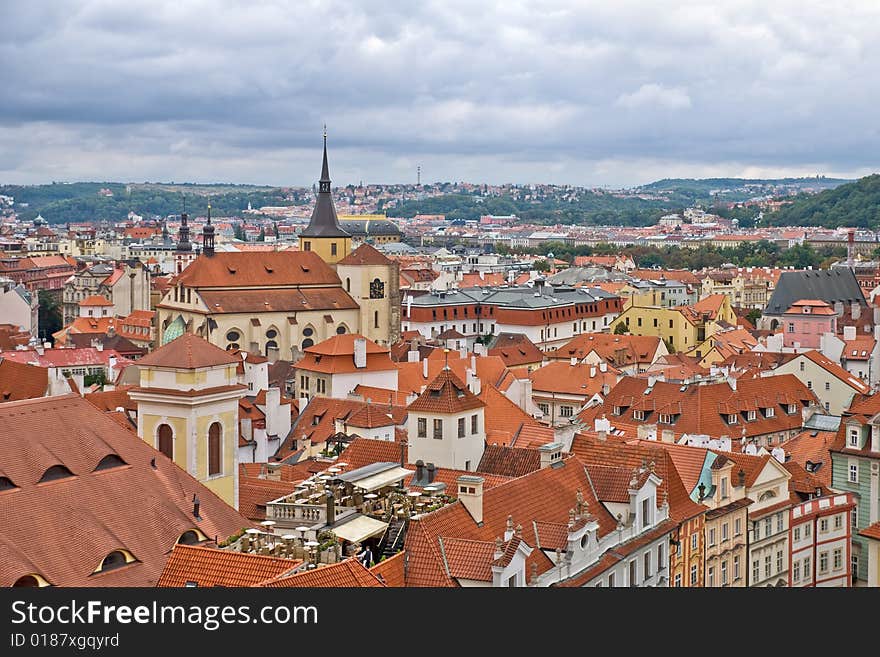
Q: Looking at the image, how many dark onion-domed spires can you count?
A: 2